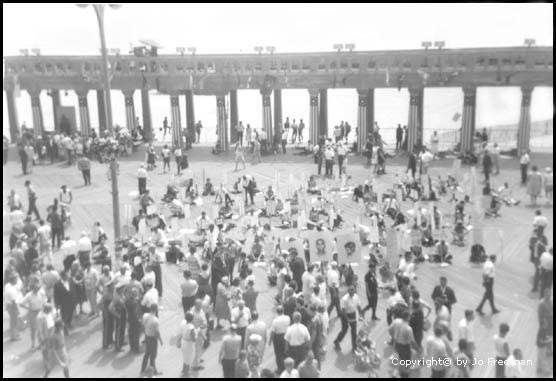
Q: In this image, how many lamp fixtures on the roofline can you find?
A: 13